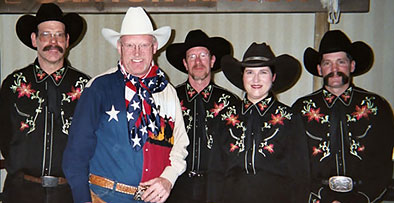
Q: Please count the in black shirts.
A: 4